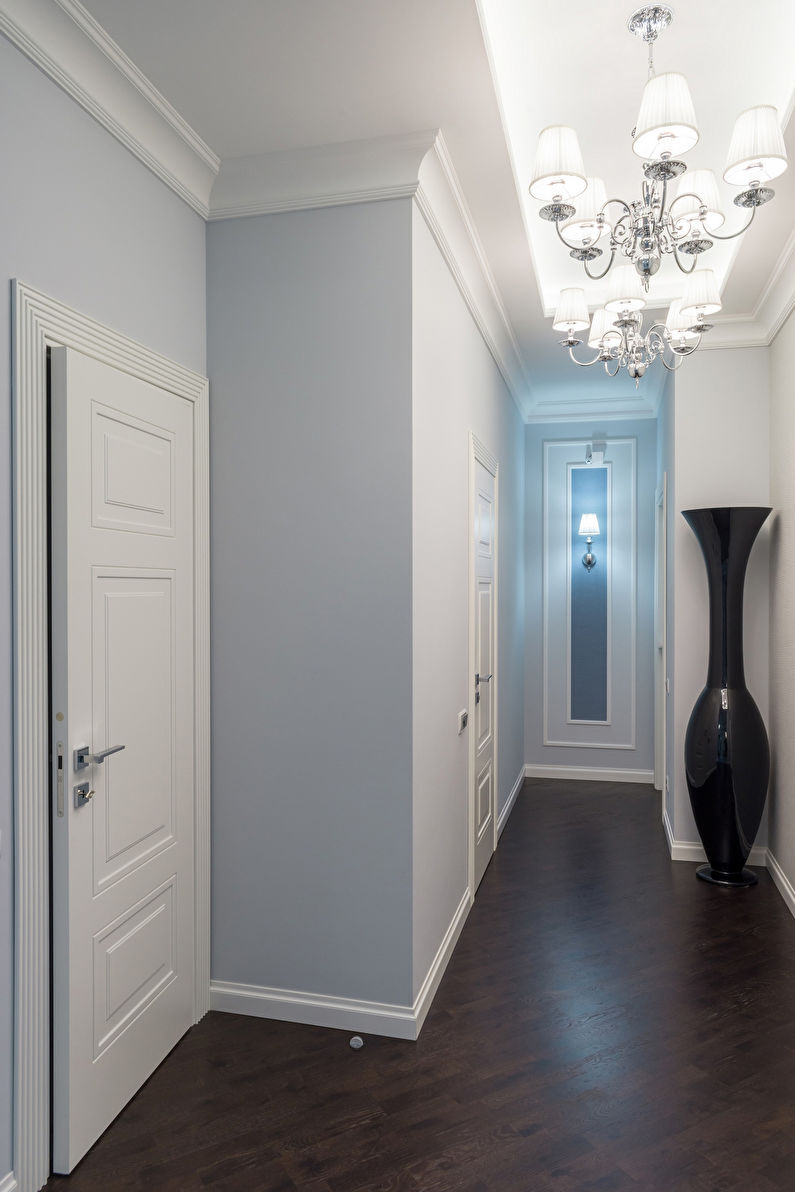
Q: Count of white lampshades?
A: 11